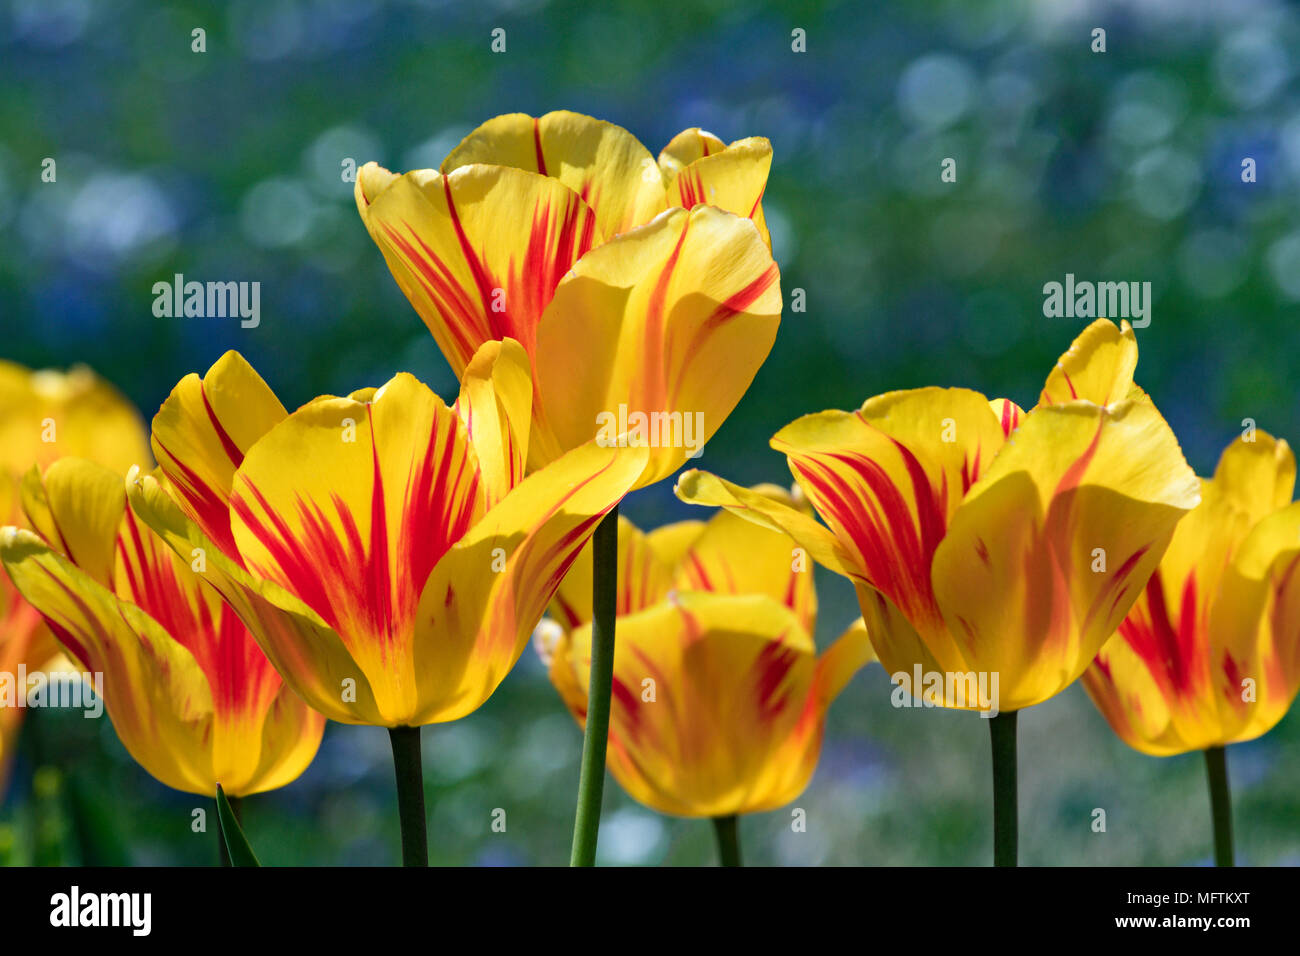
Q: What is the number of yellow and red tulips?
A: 7